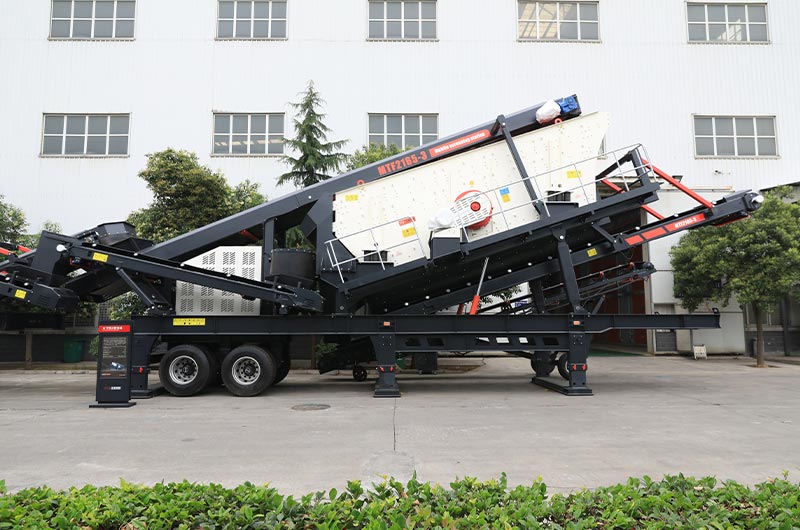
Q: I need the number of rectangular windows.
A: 9